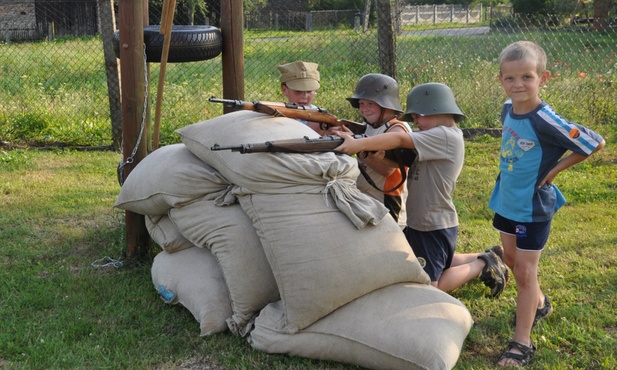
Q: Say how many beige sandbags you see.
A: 7